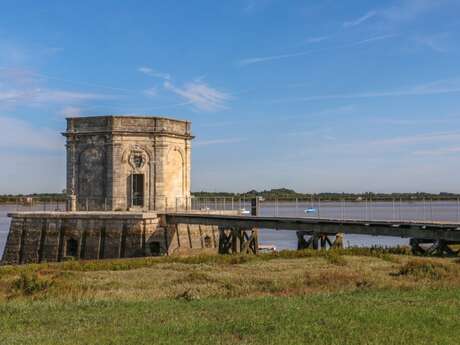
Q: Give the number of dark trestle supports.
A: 3